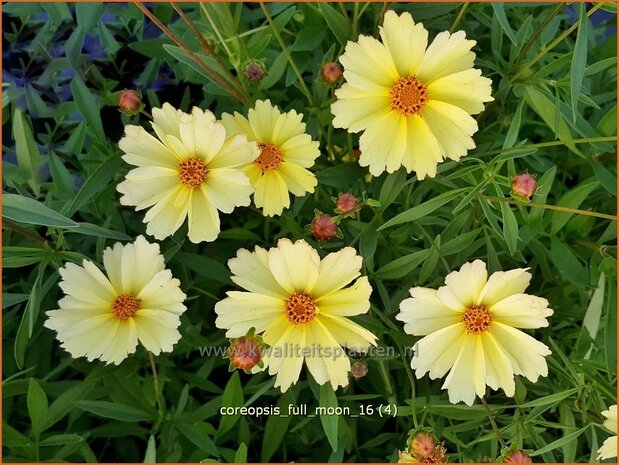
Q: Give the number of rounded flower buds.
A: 10